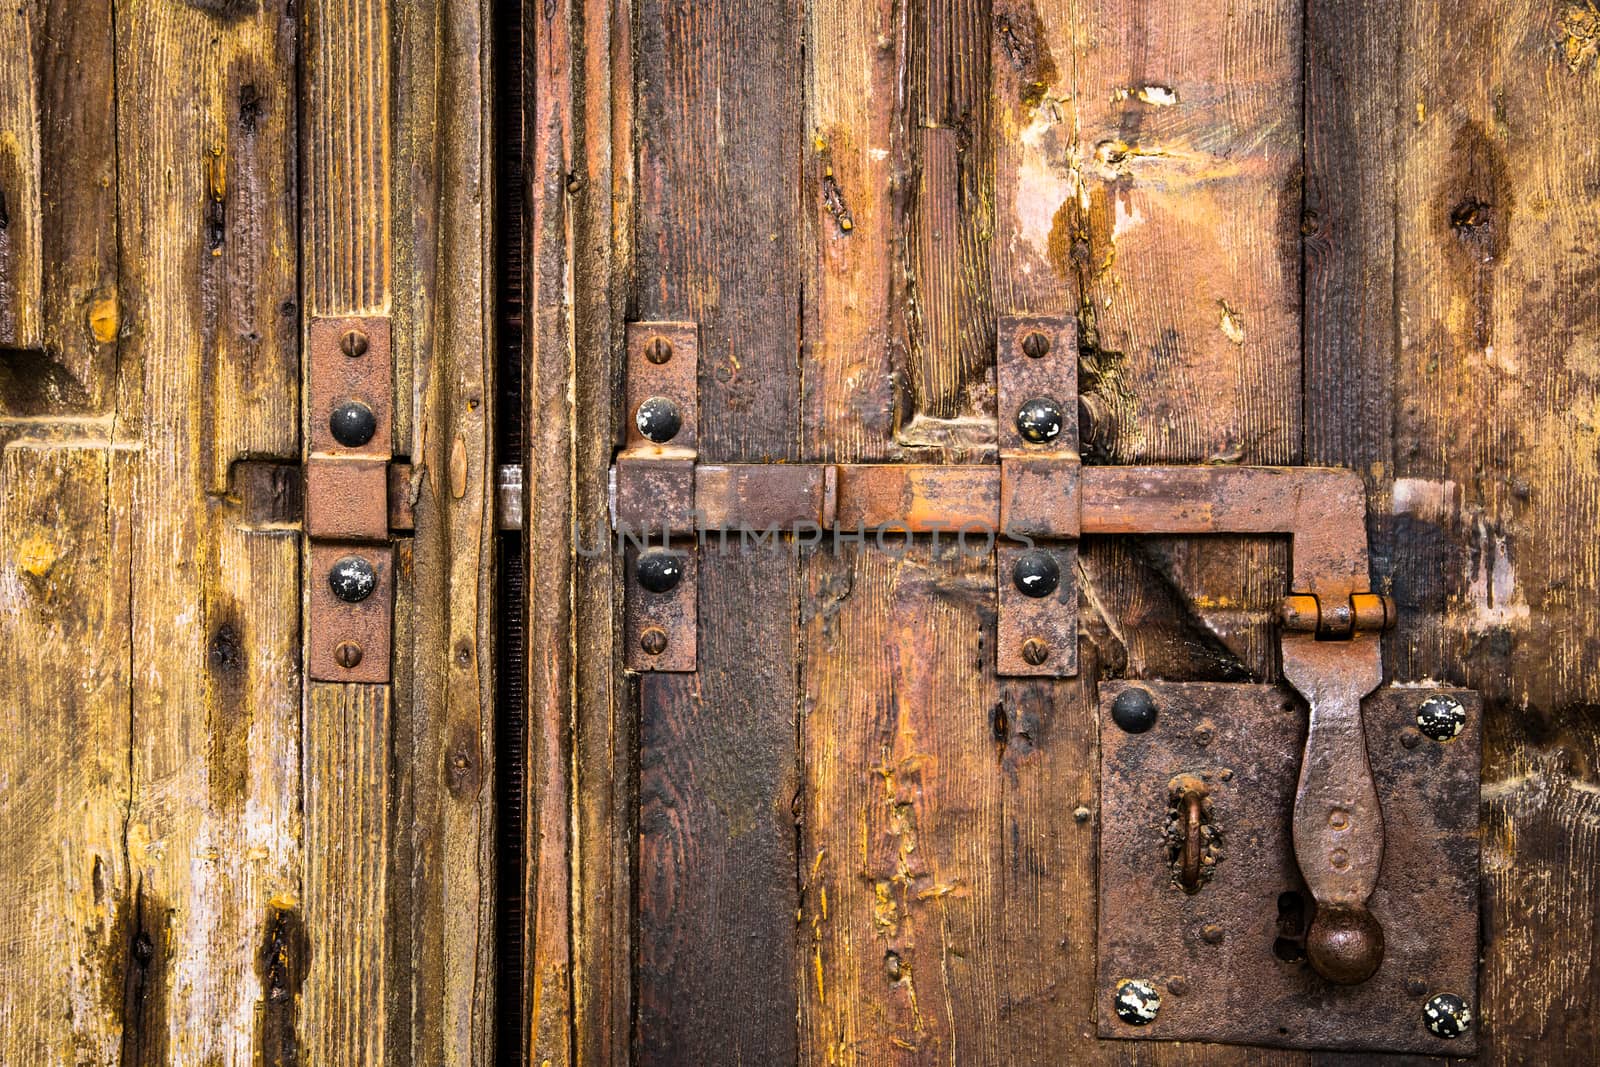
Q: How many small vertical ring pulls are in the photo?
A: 1